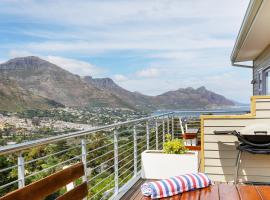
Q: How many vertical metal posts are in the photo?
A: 9